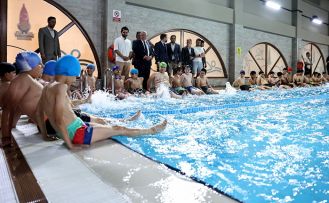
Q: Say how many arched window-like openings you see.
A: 4